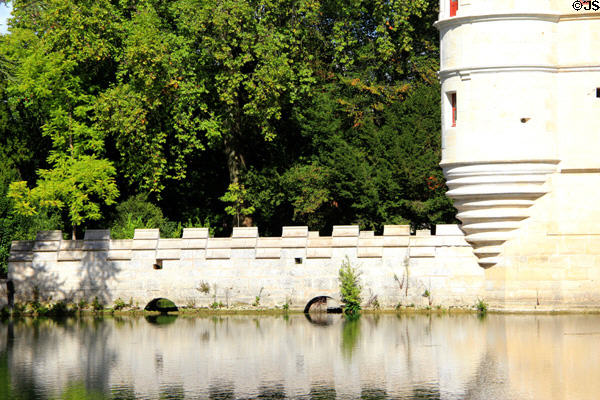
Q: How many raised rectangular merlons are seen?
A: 9